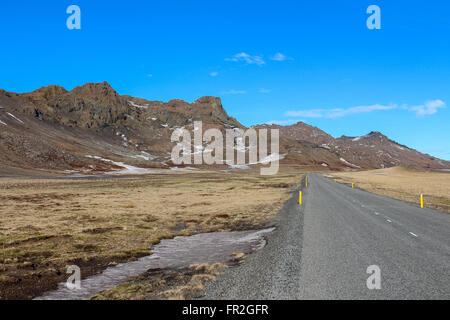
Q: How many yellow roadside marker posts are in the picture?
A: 5